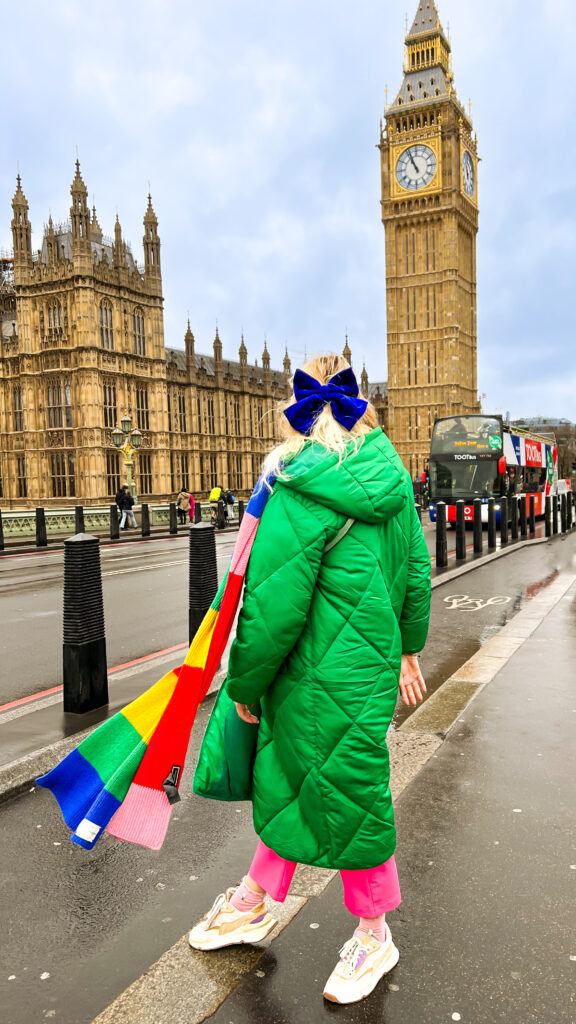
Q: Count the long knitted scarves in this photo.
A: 1